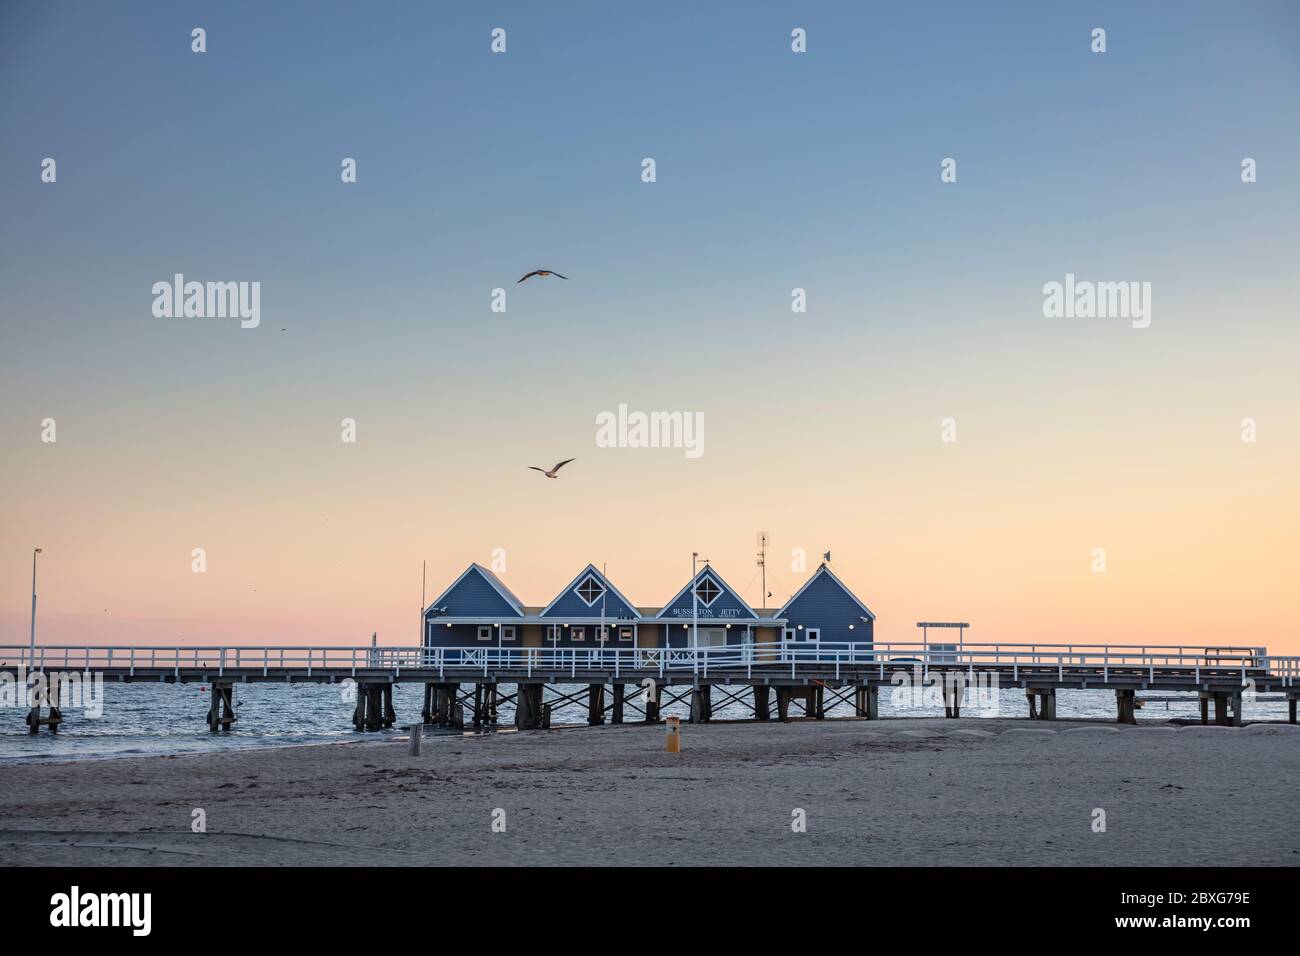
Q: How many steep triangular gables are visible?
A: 4